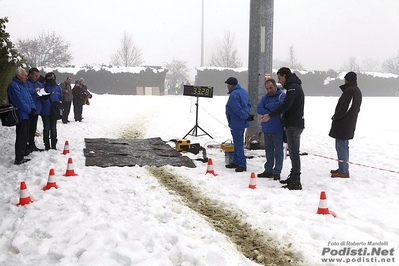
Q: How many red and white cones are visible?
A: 7